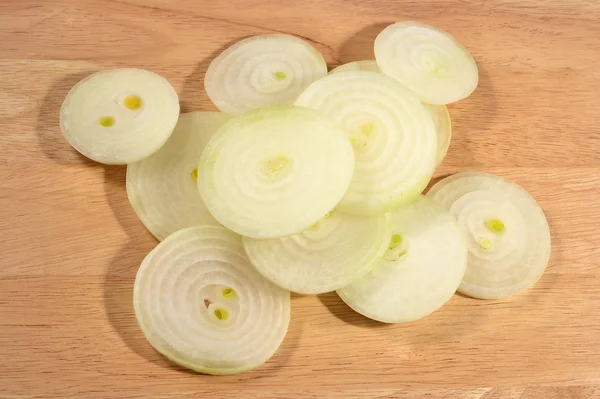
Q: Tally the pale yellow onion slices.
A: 11